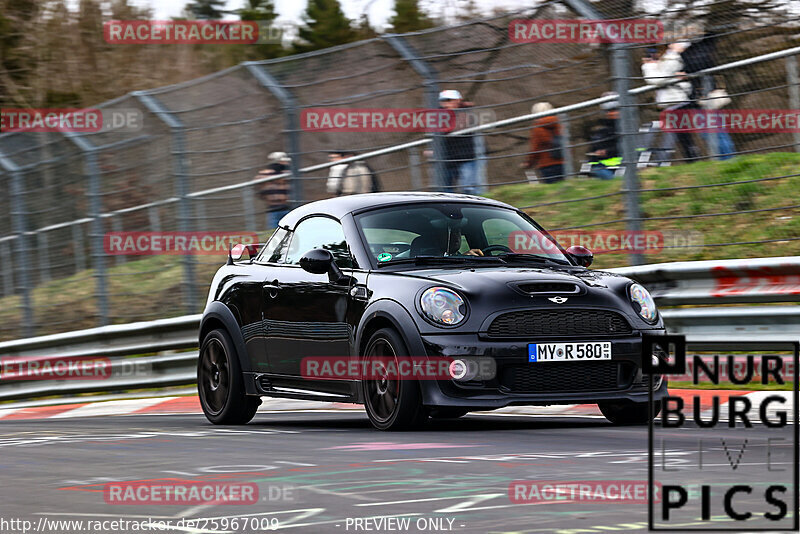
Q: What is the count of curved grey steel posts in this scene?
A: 6